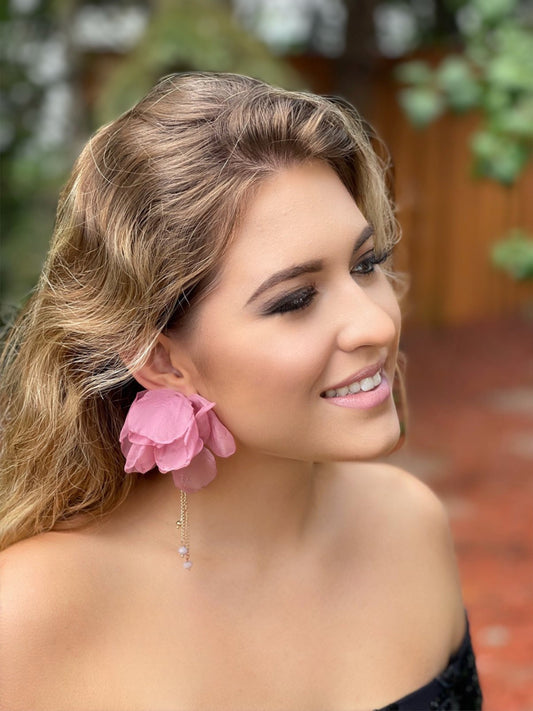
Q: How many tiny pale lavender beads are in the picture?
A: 2